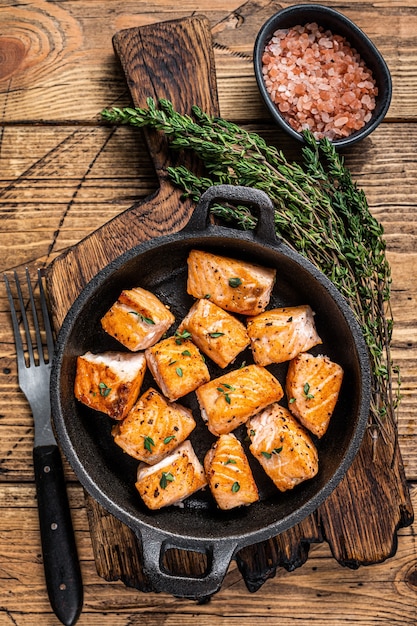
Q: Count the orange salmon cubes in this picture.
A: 12